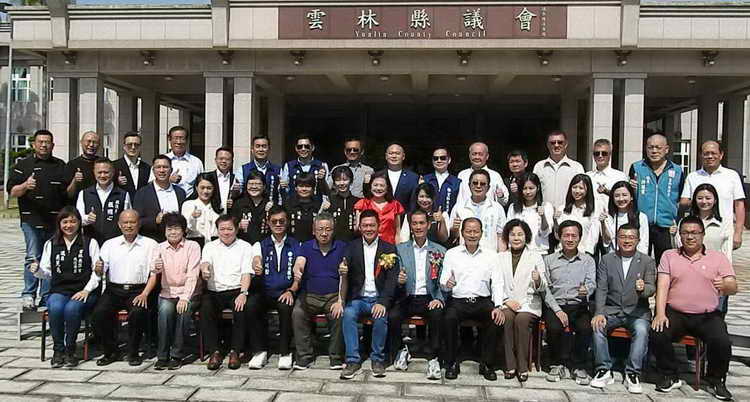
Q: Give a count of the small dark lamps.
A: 9